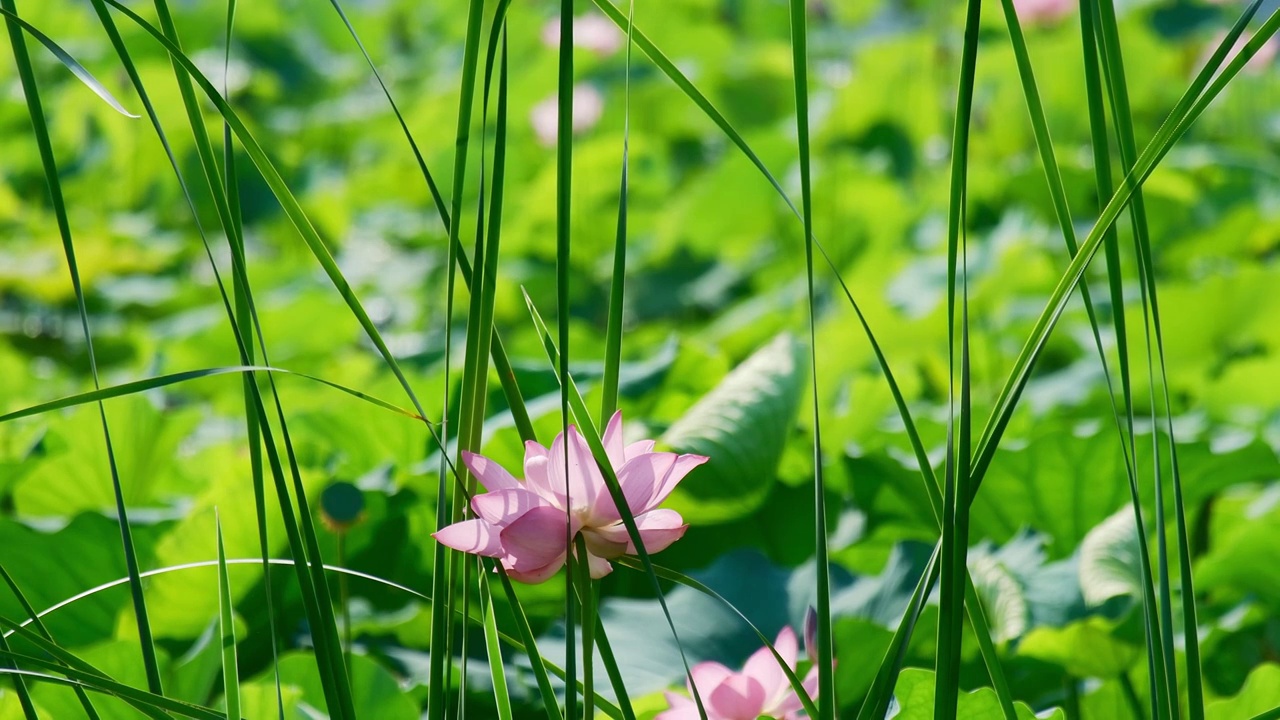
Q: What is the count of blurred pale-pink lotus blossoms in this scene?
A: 4